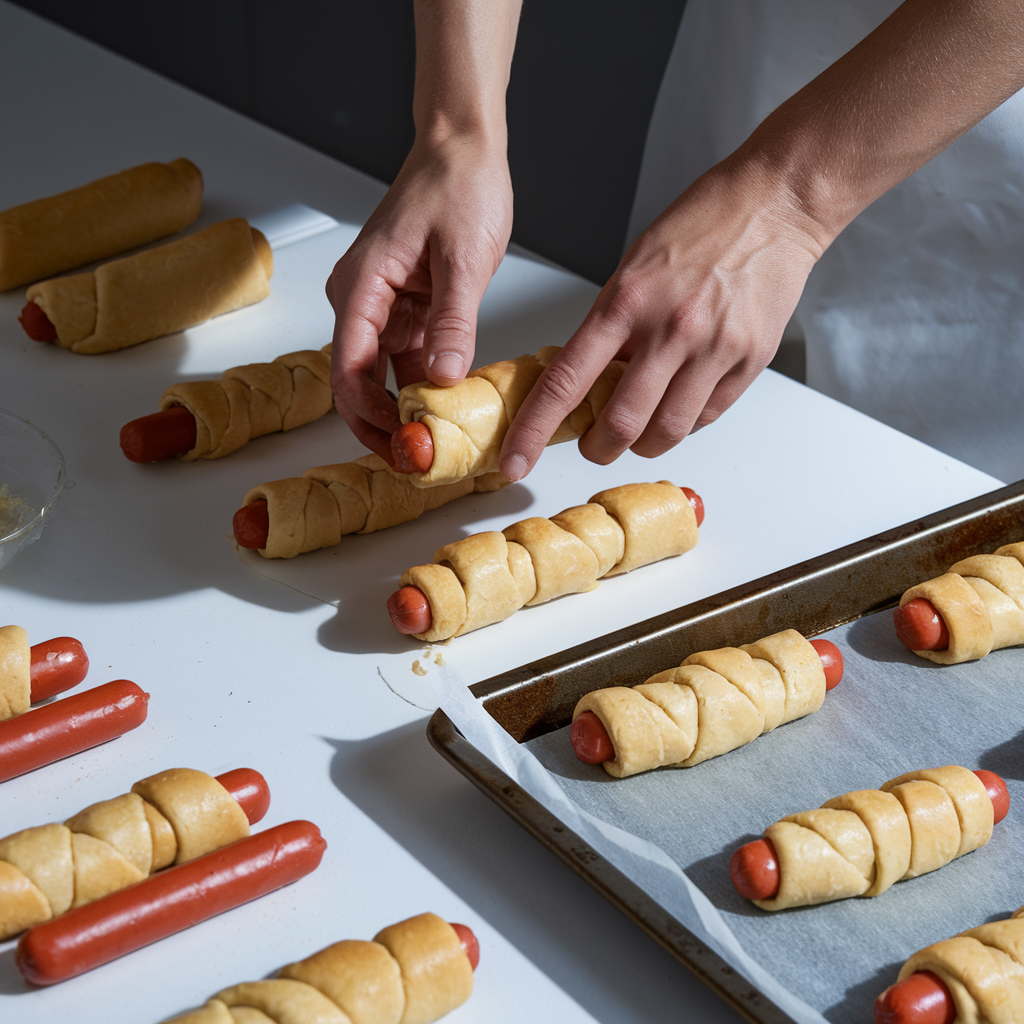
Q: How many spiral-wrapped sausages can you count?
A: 11